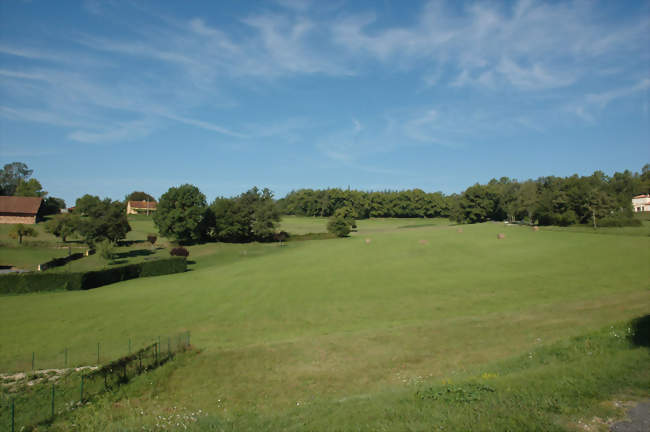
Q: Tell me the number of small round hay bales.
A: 5